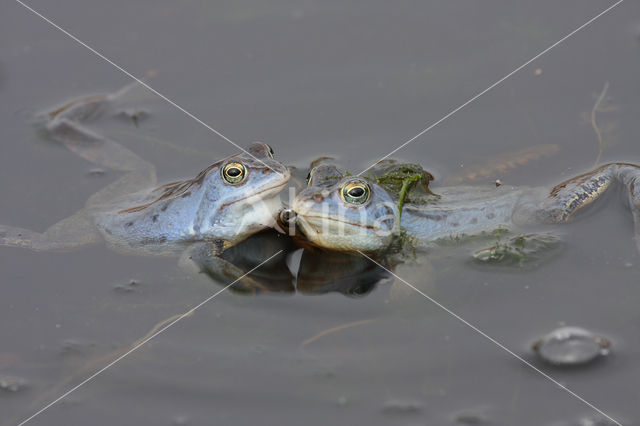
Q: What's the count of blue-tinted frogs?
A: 2